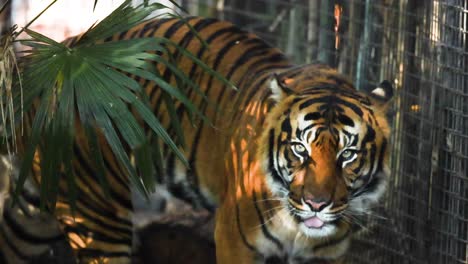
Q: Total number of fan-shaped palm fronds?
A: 1